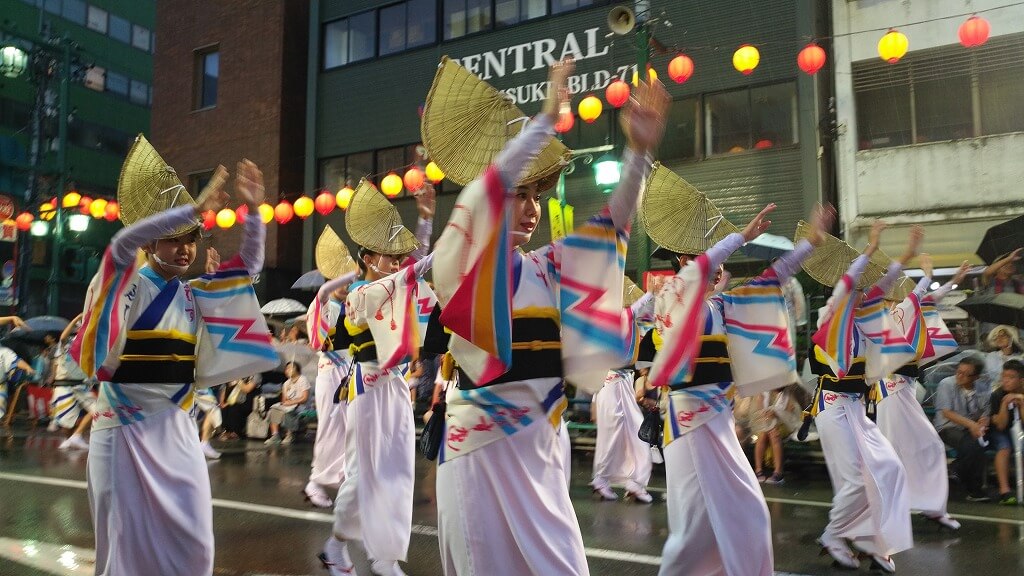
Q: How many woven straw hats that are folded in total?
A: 8